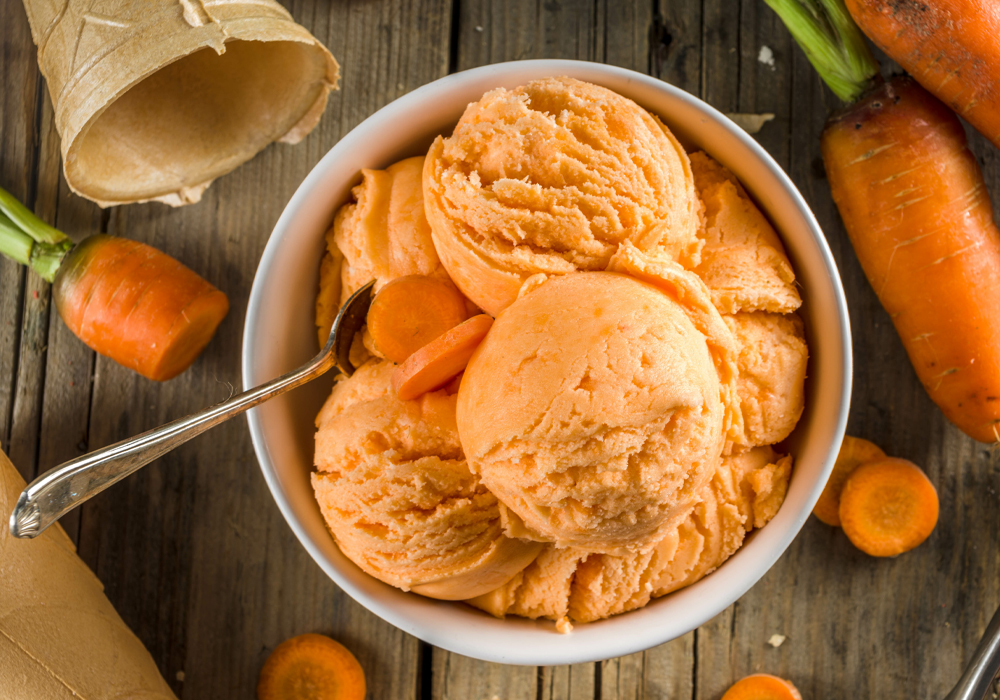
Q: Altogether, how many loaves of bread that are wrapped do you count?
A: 0